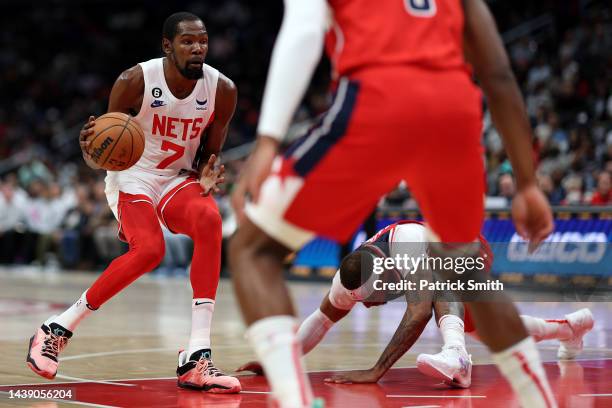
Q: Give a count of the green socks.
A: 0